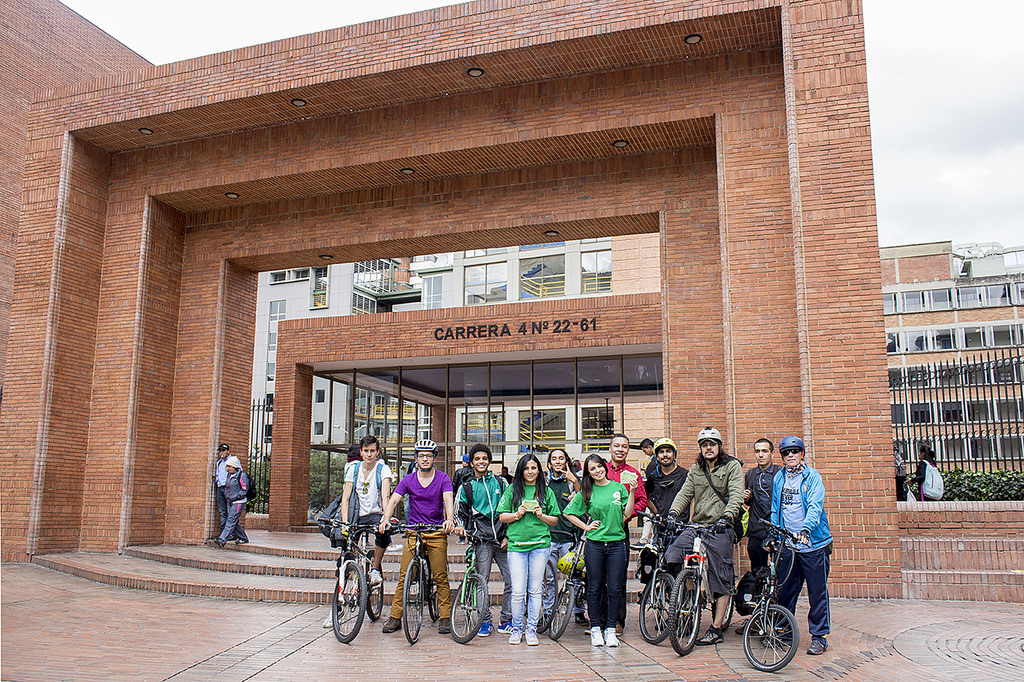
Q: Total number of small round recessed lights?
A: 9